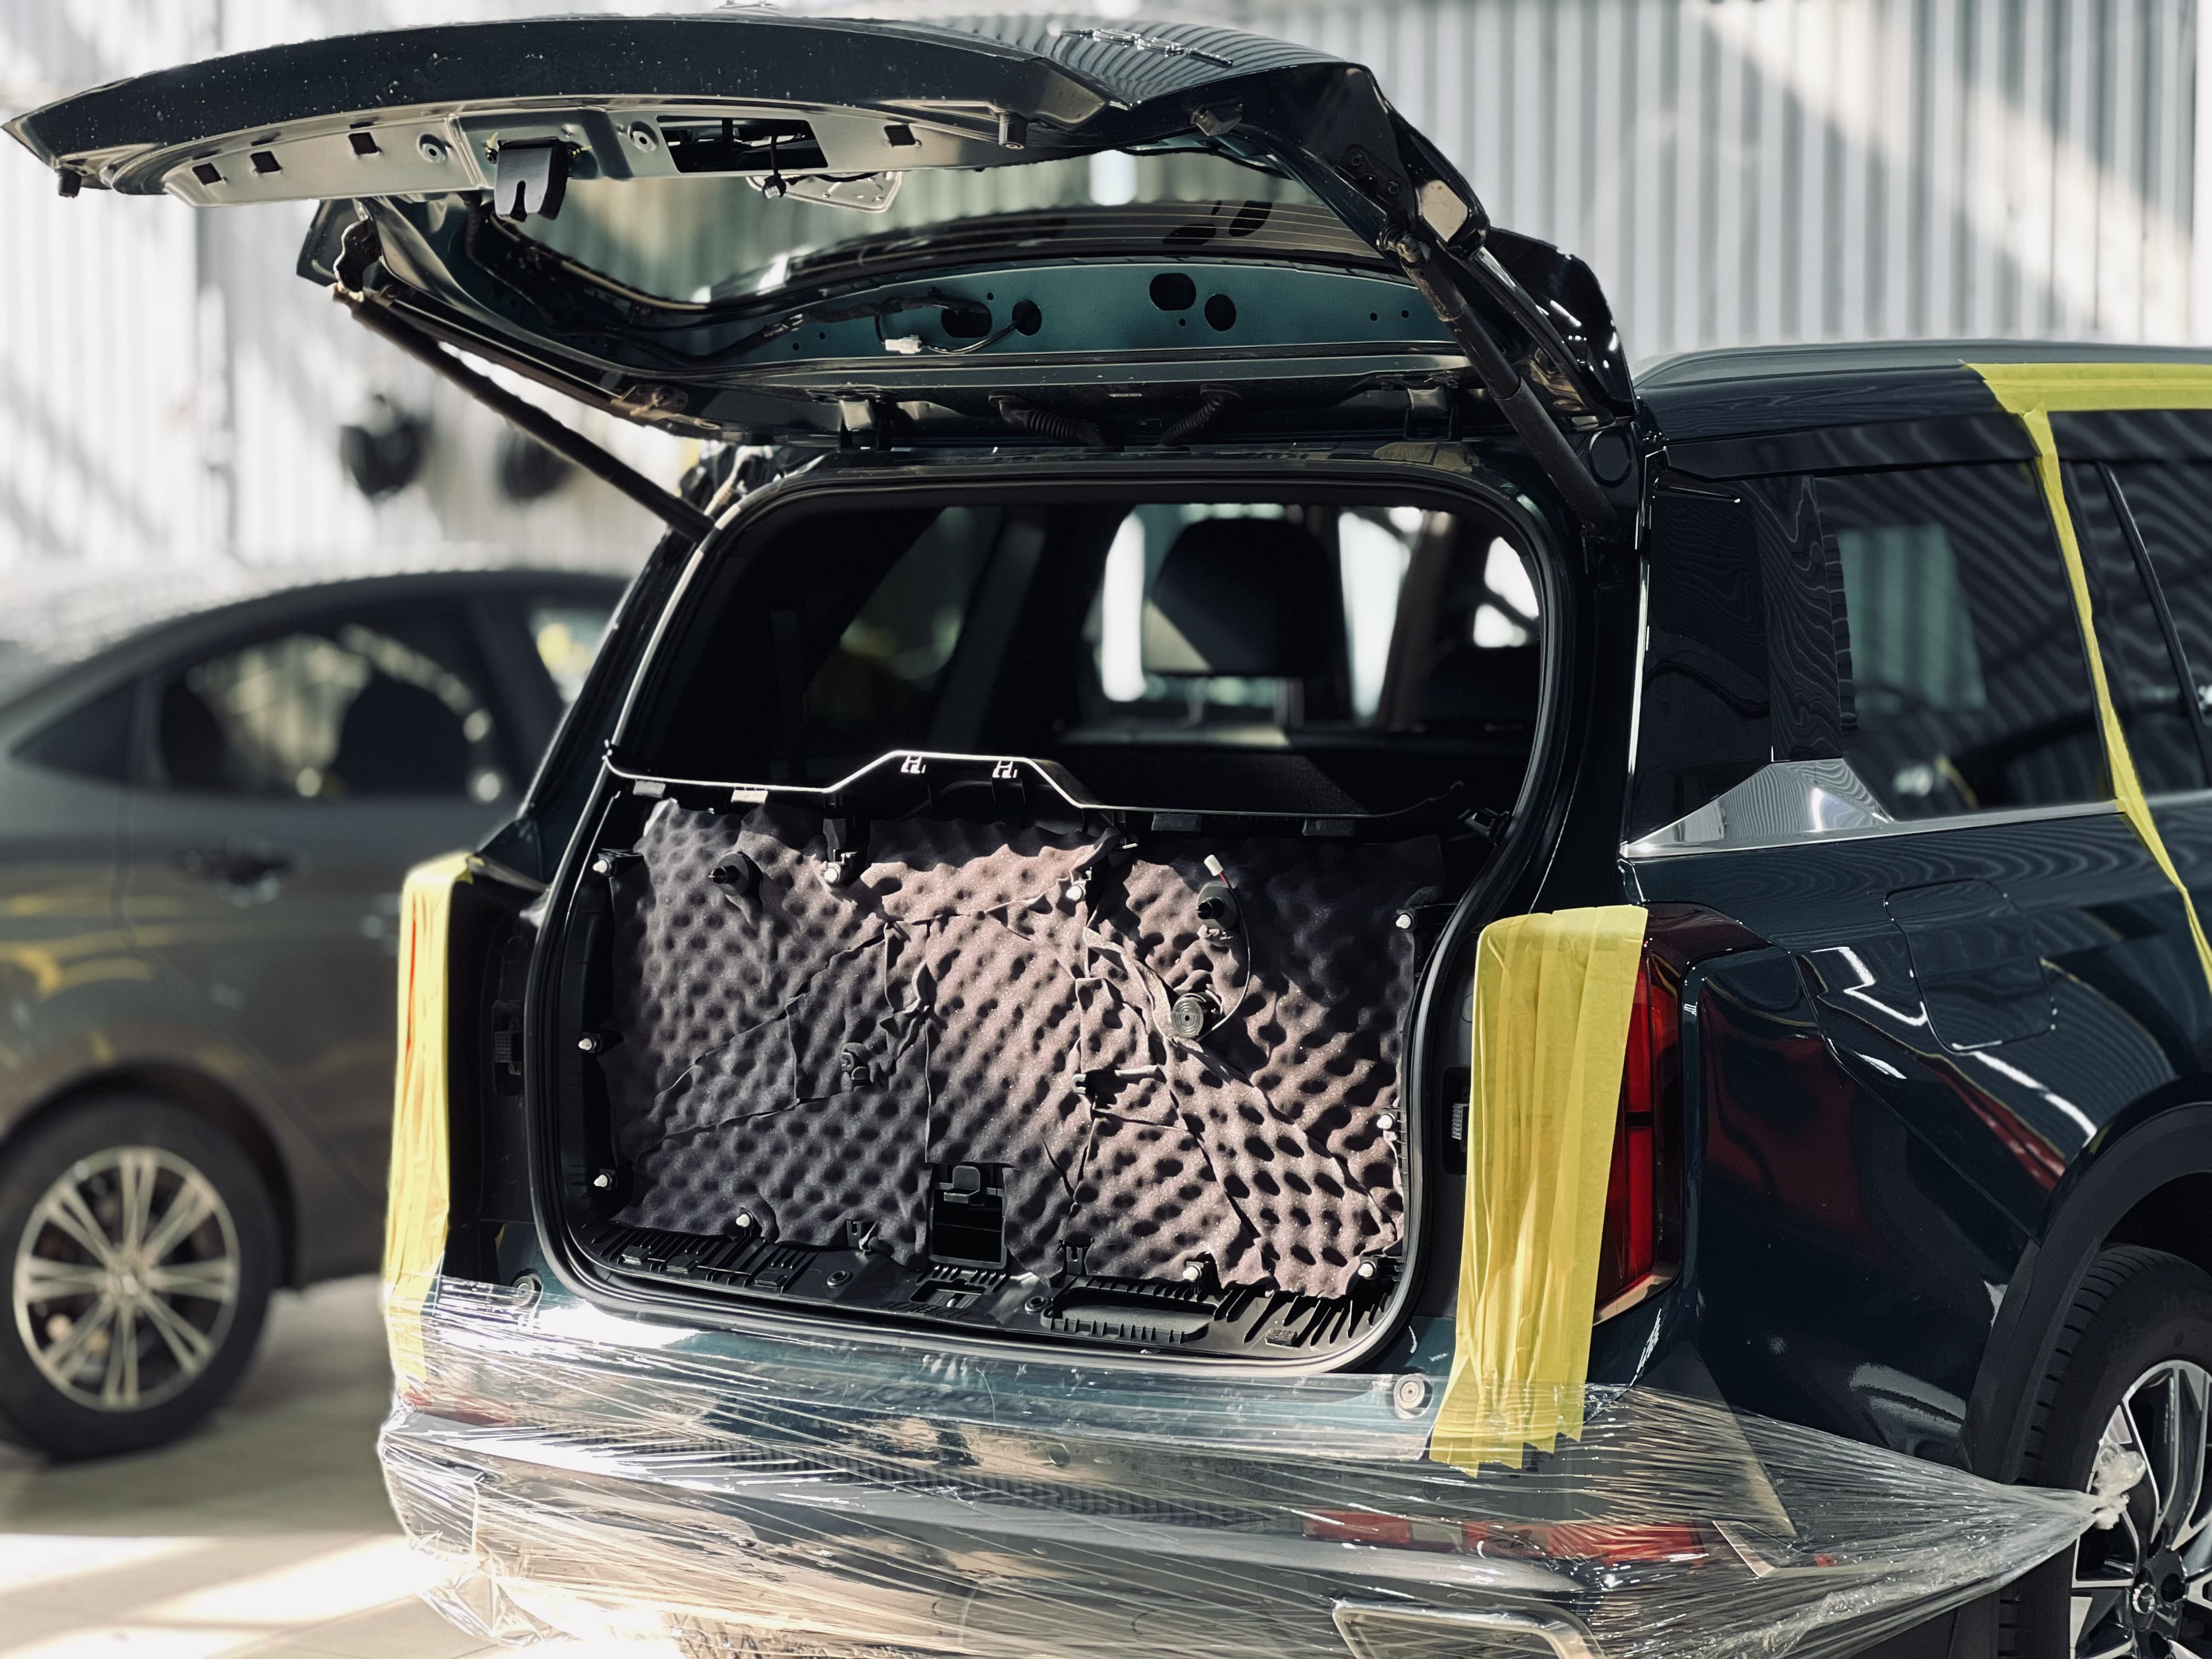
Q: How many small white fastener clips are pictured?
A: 10